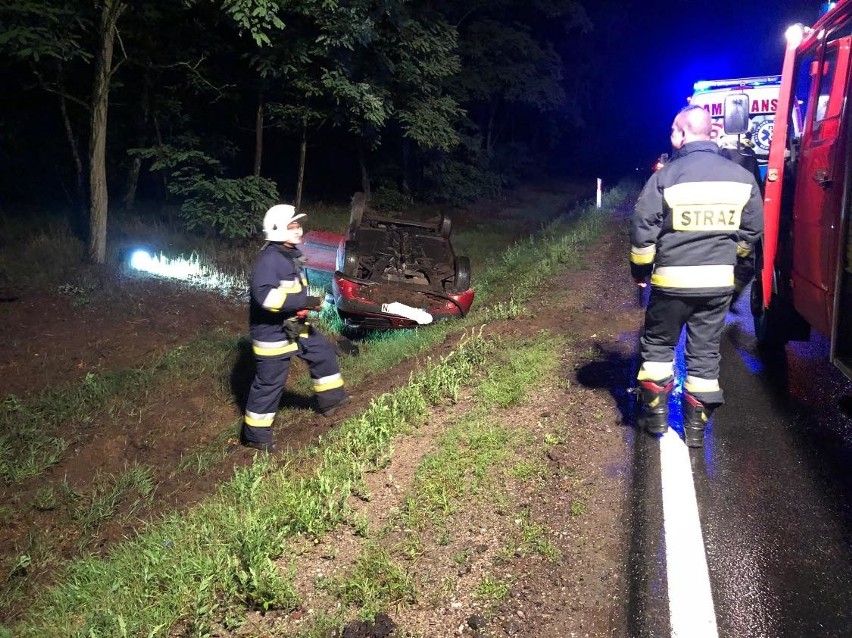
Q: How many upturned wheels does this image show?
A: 4